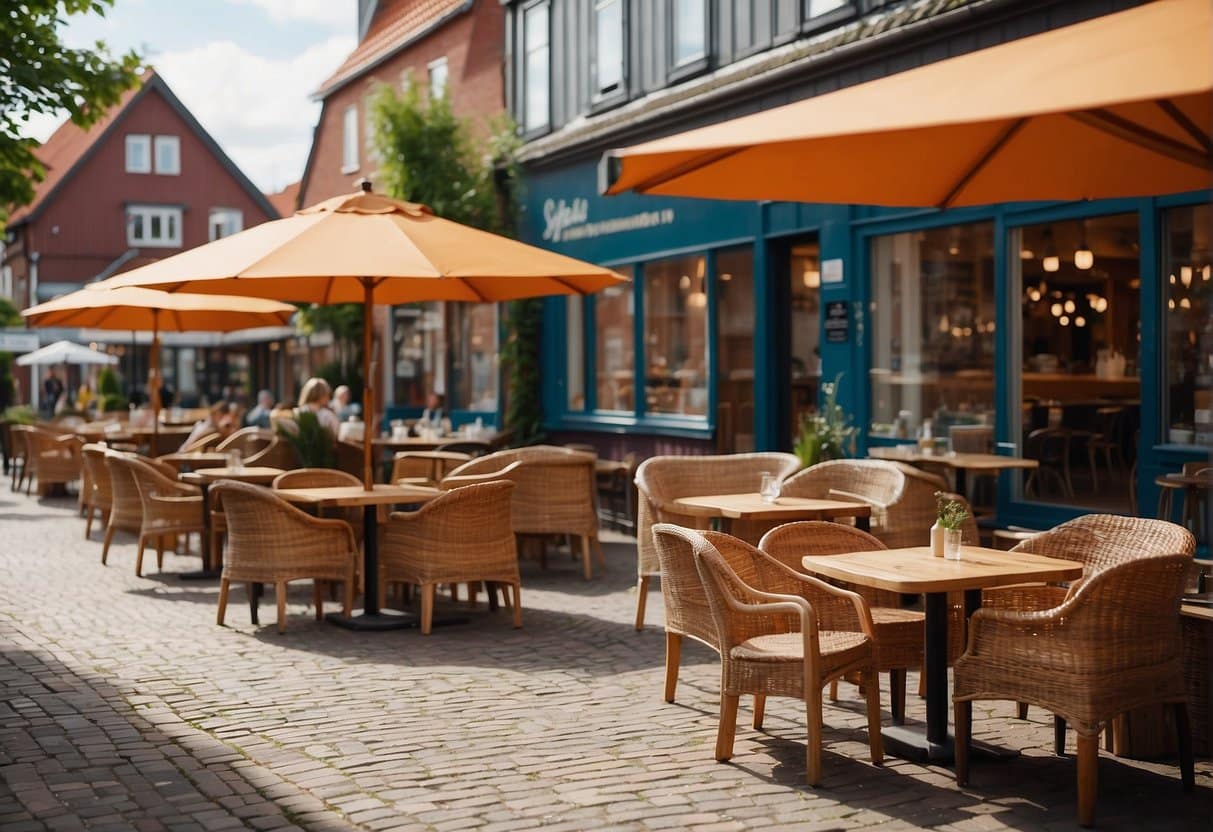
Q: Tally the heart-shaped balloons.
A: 0